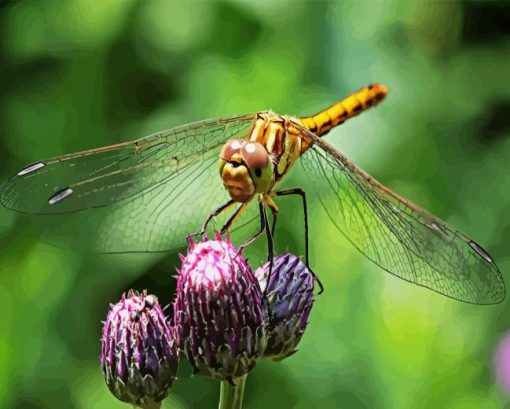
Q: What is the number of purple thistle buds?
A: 3